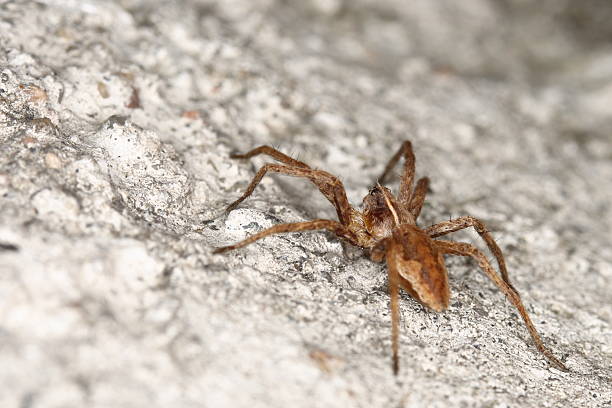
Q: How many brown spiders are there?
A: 1